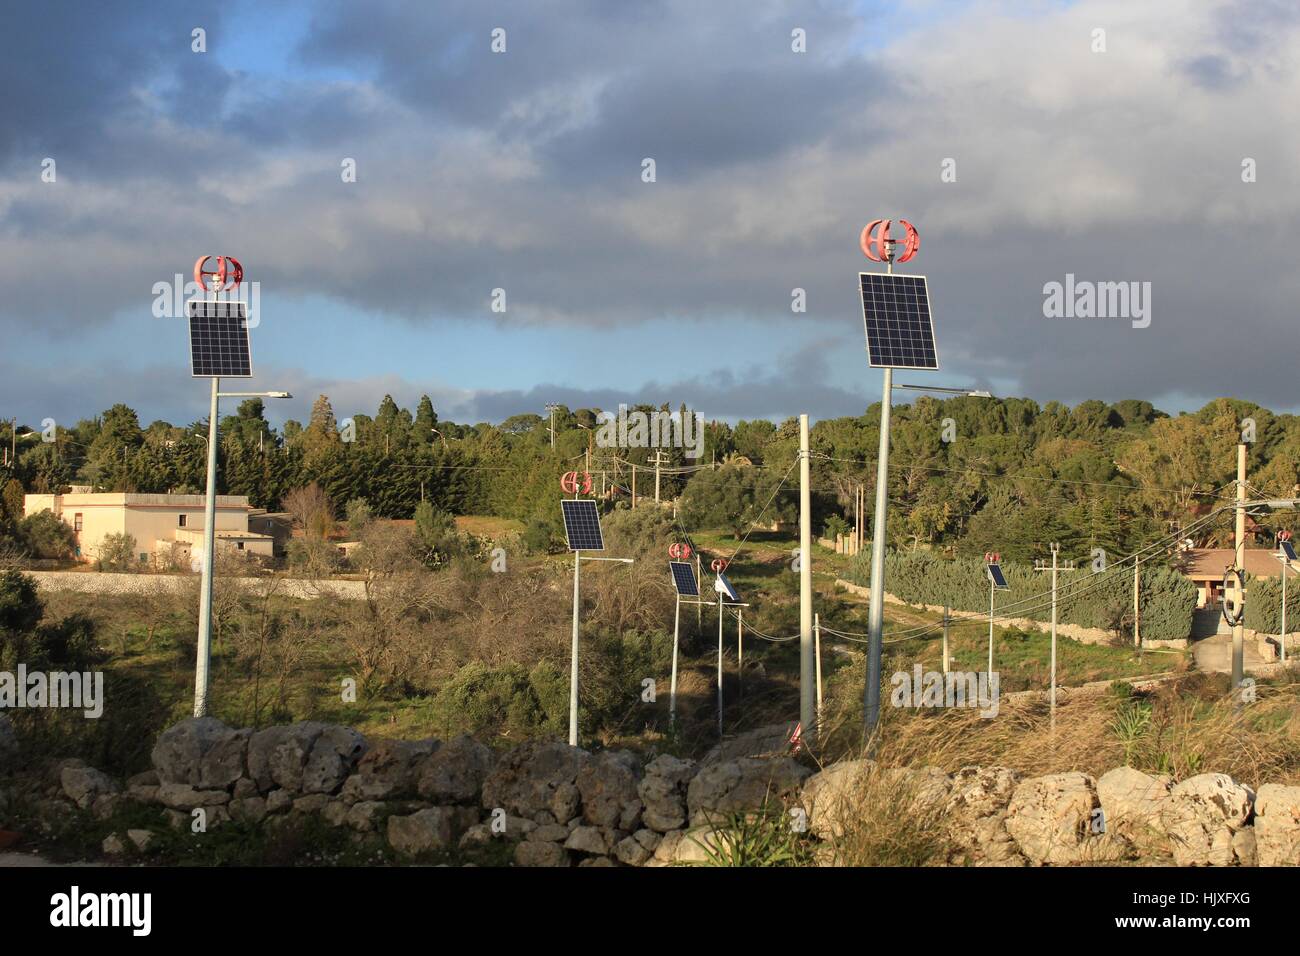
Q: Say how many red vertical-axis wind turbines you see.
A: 7